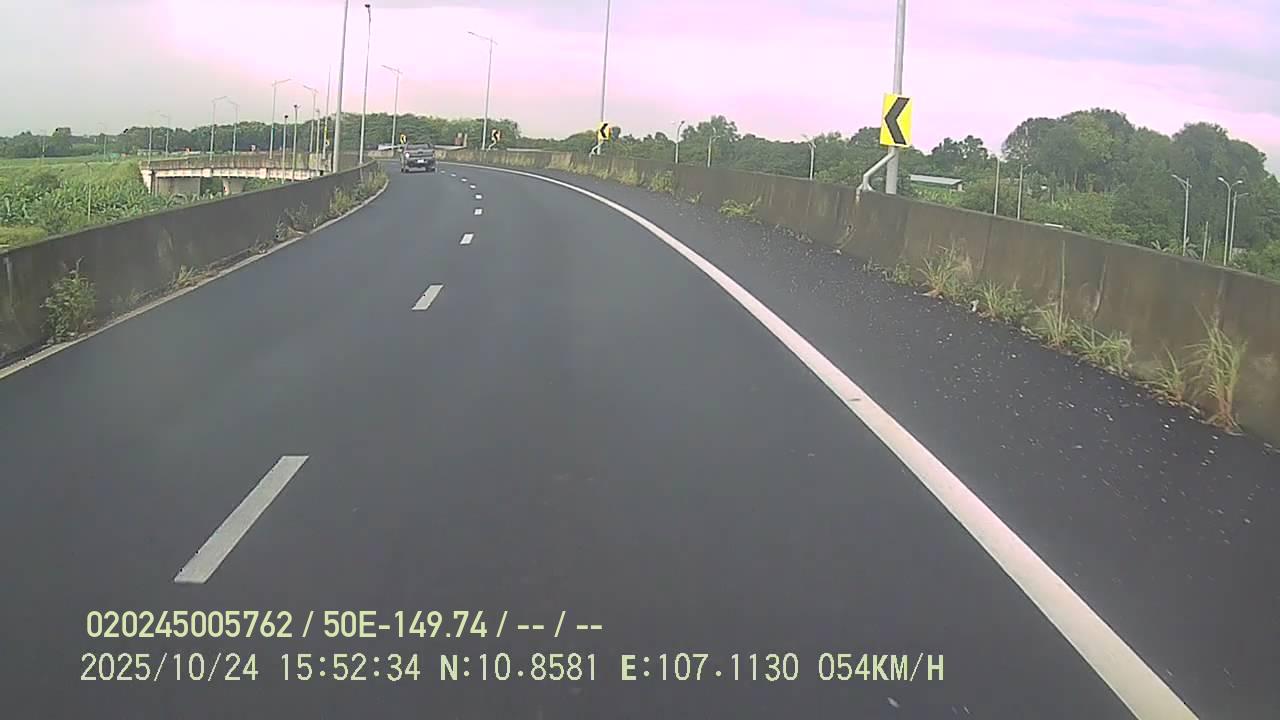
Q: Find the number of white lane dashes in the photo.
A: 9